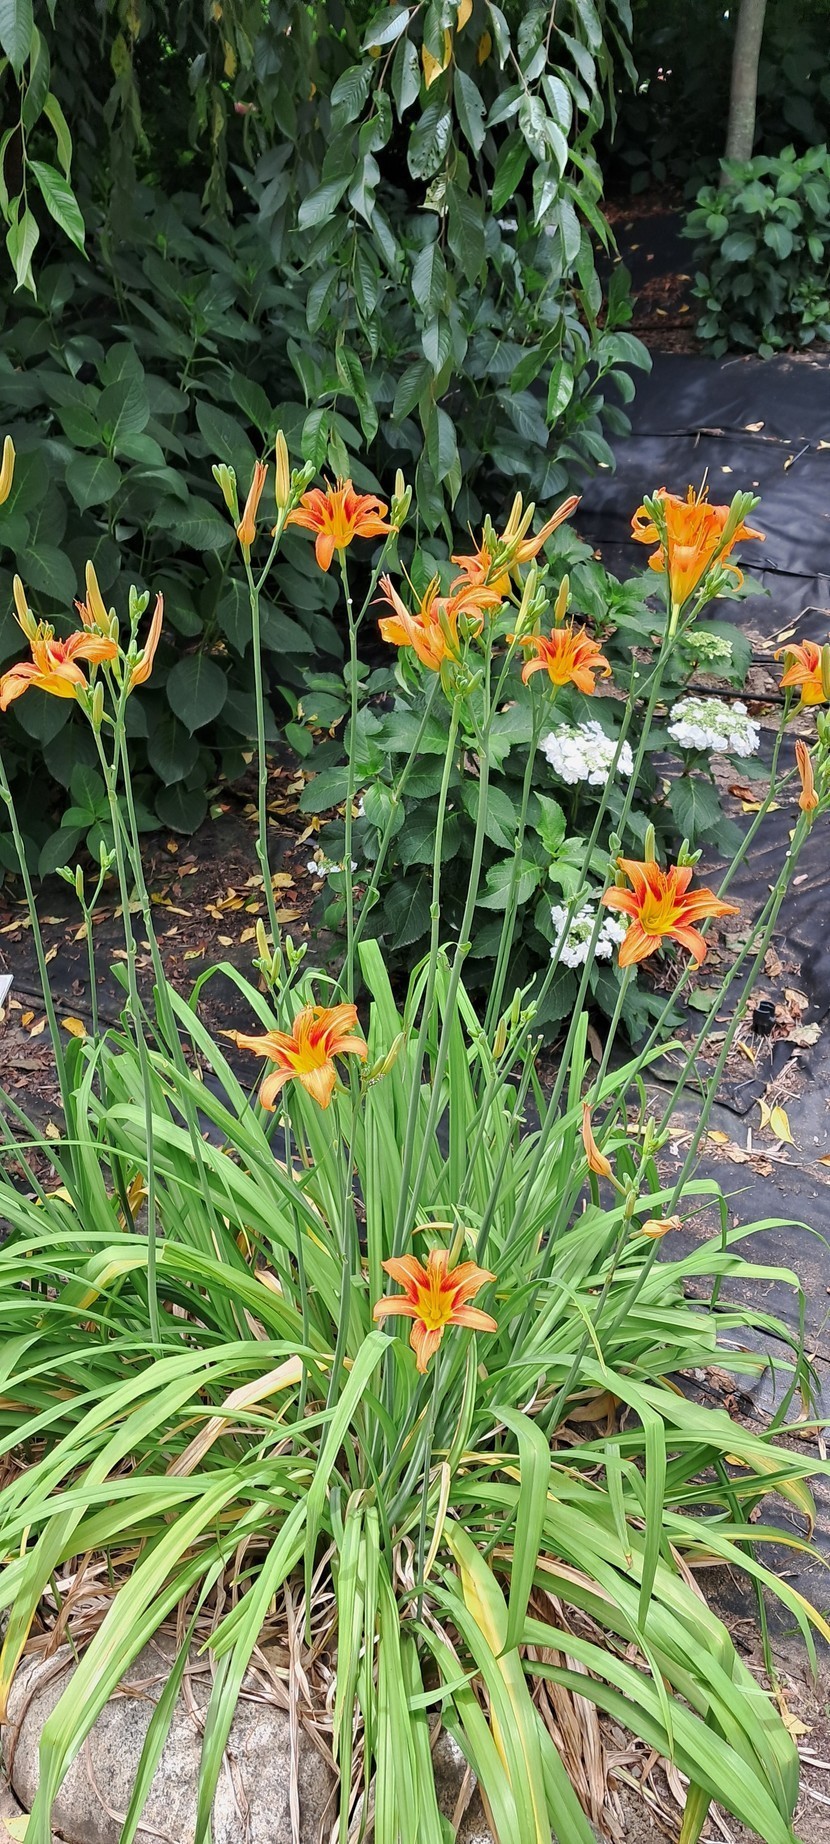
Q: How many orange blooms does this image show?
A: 10